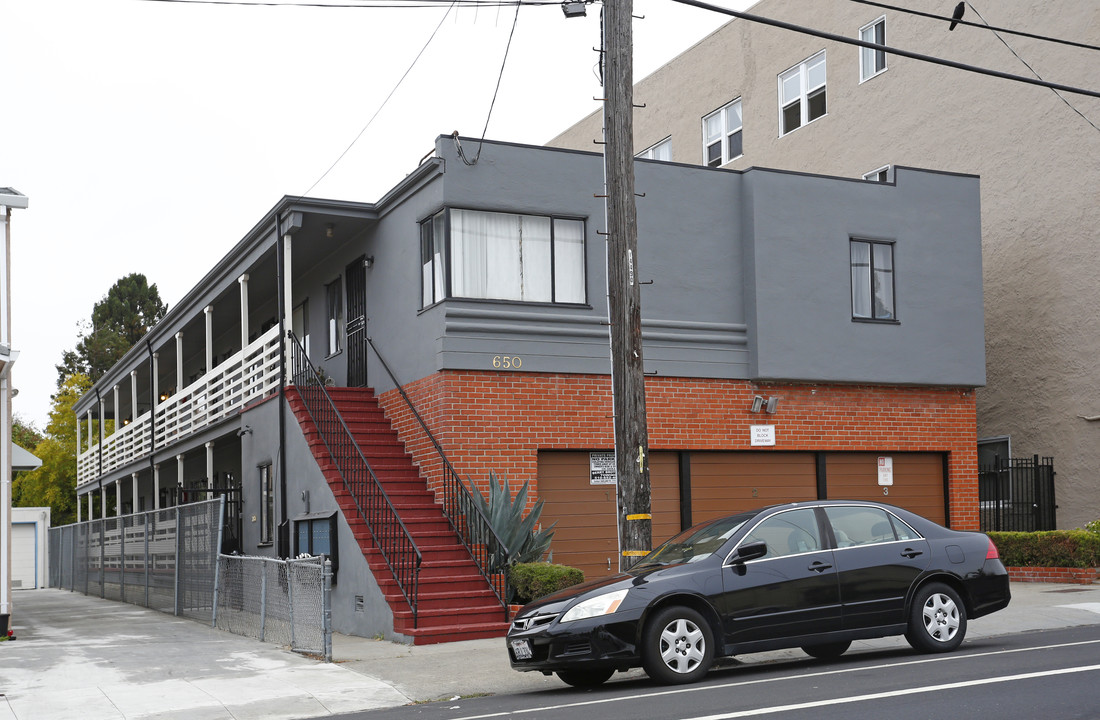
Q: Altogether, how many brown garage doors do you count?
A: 3